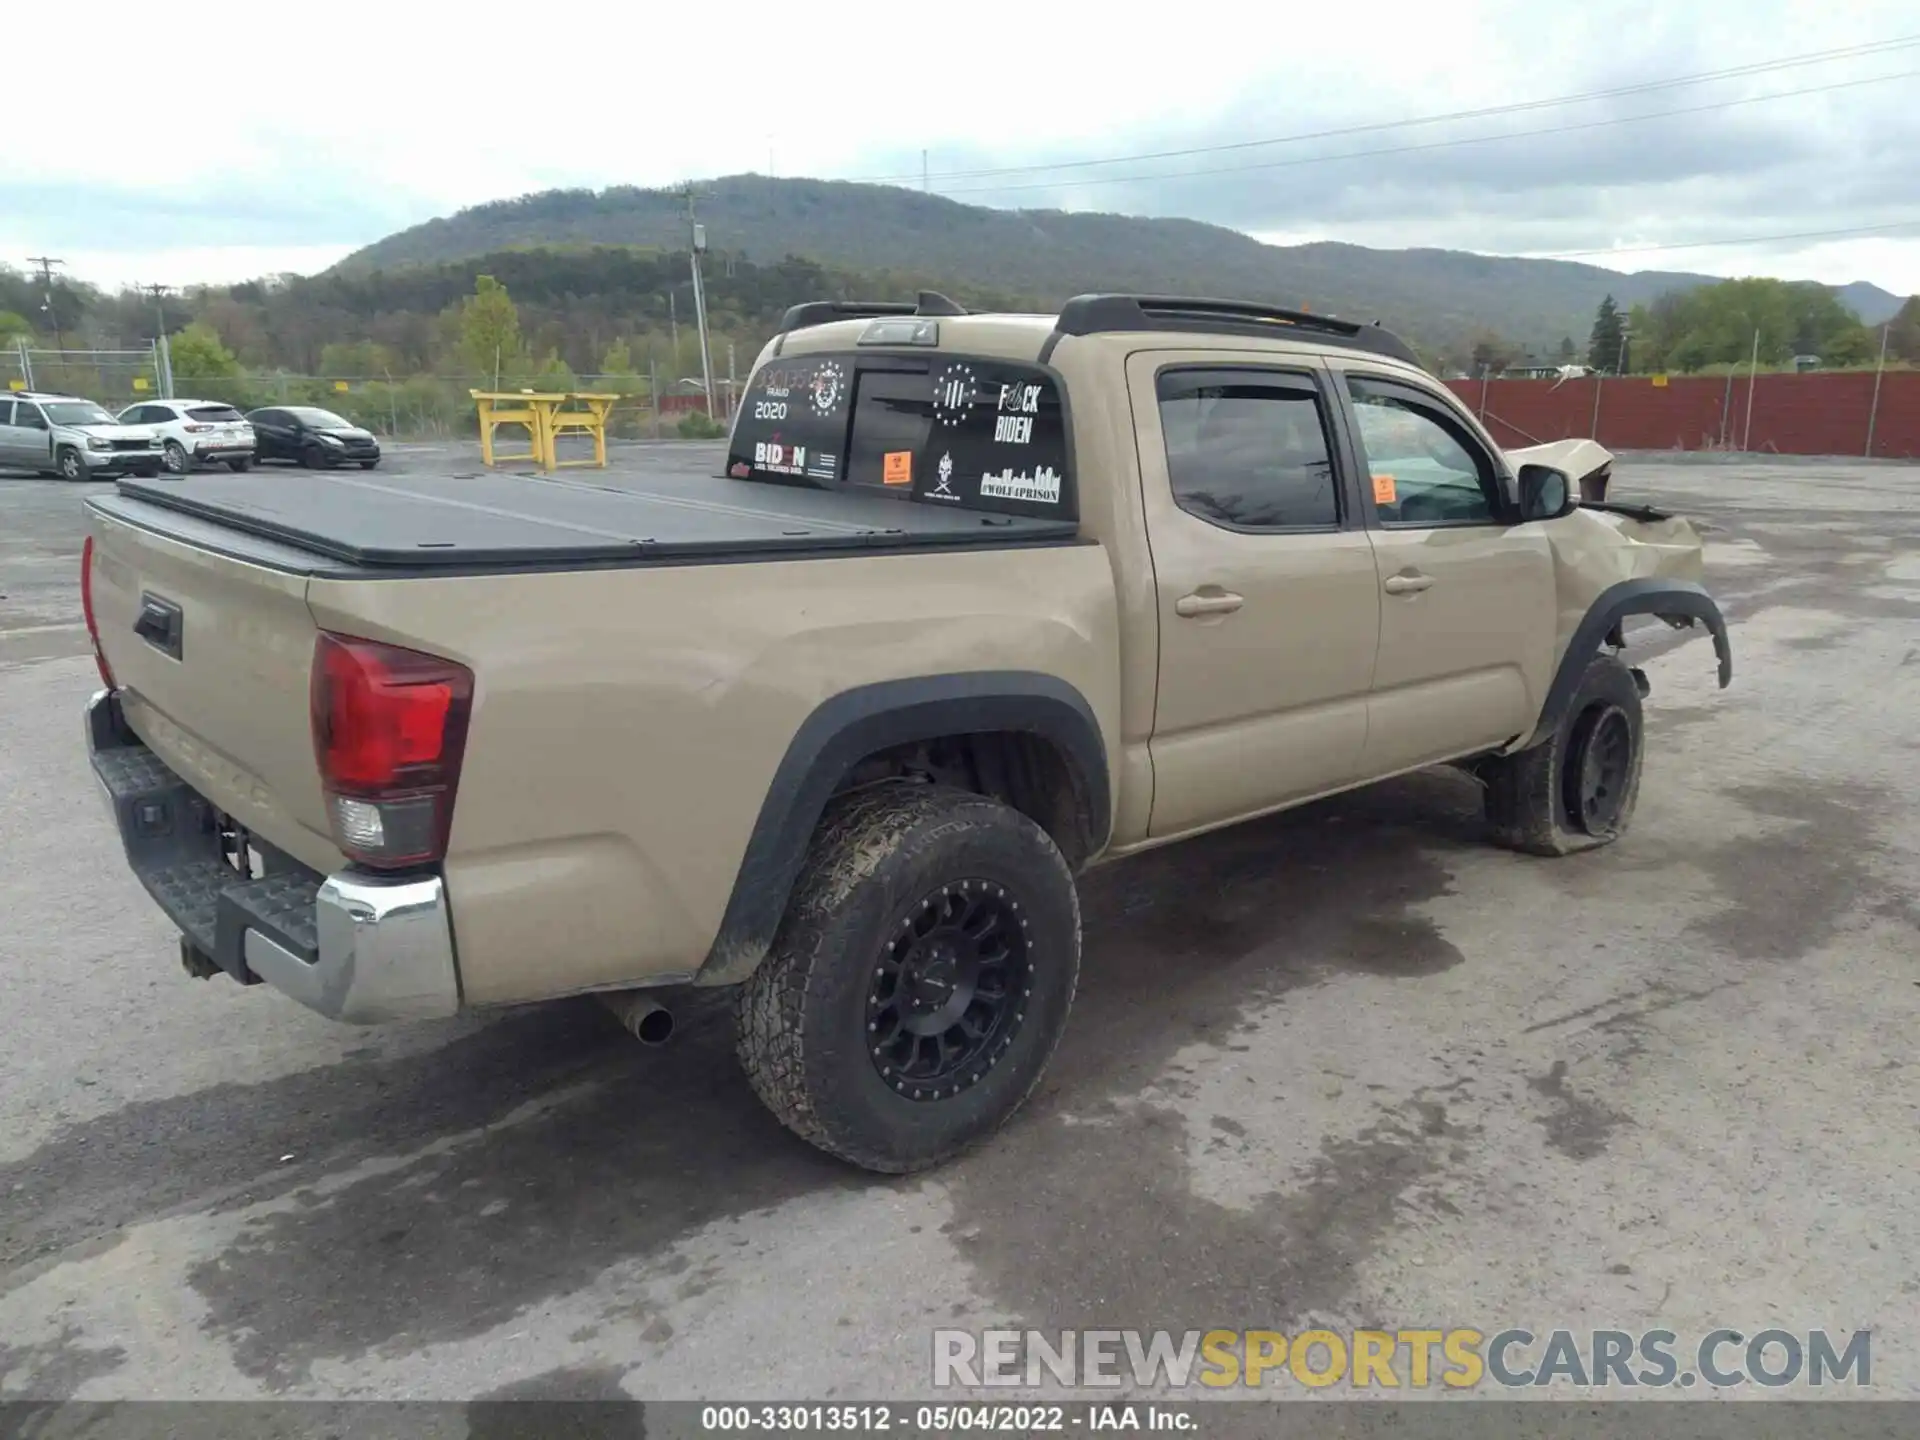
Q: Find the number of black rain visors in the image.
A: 2